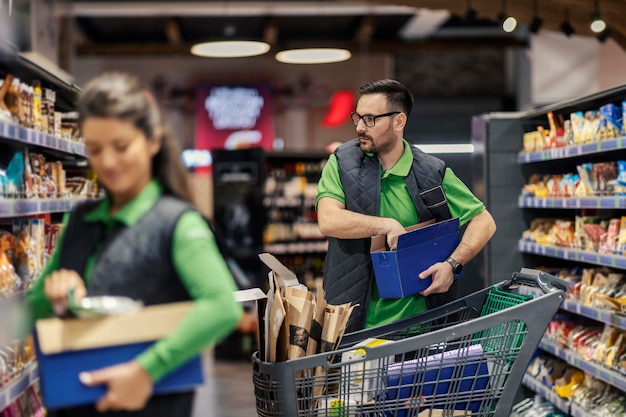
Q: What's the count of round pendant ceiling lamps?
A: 2